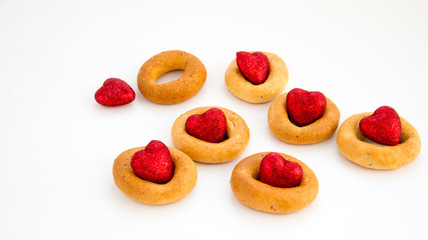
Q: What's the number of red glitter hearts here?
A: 7